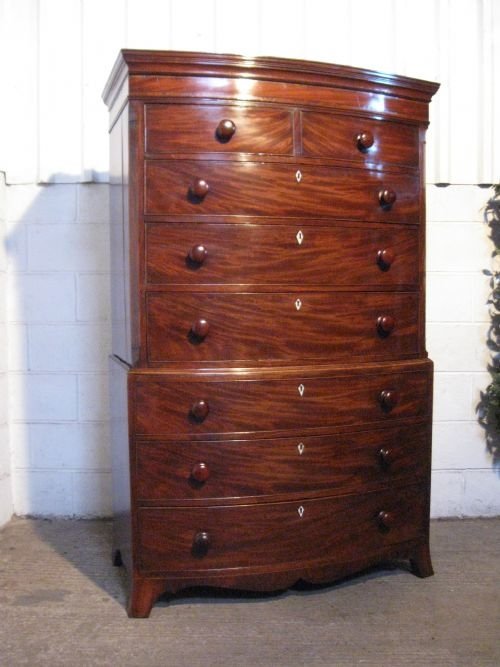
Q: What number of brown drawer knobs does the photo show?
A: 14